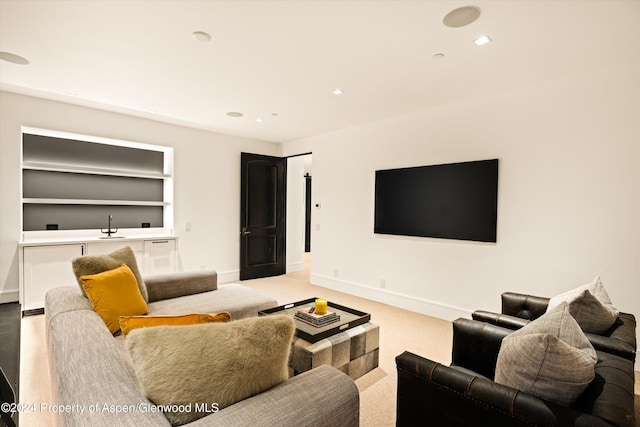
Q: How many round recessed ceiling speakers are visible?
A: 3